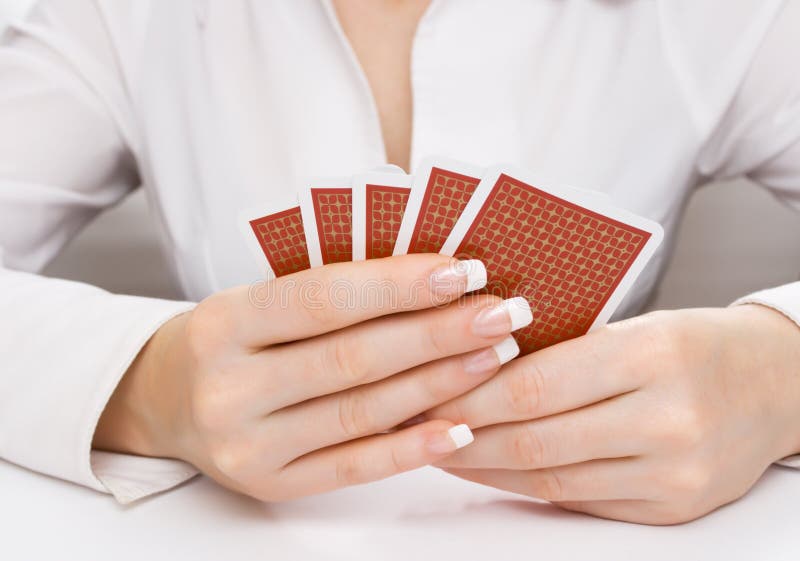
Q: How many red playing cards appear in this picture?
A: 5